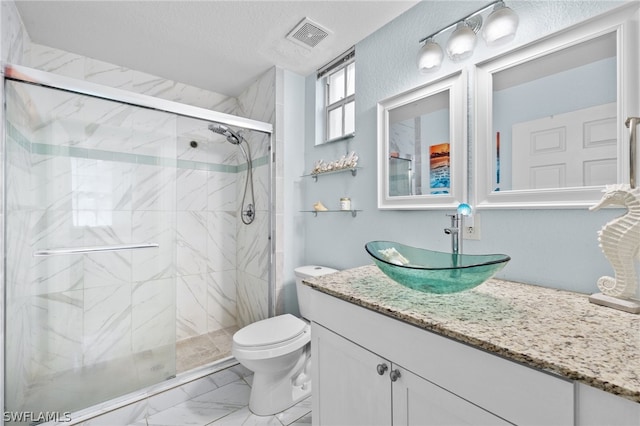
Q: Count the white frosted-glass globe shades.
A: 3